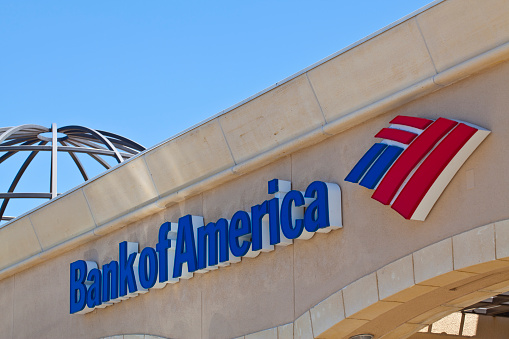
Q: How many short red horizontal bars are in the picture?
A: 2